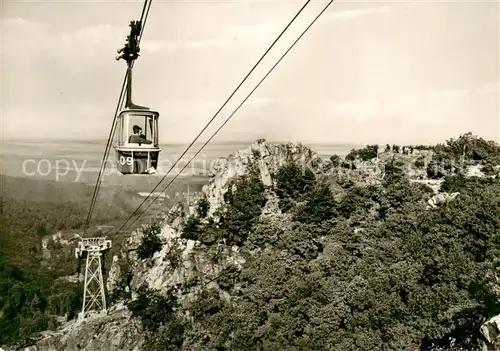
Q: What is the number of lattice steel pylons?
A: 1